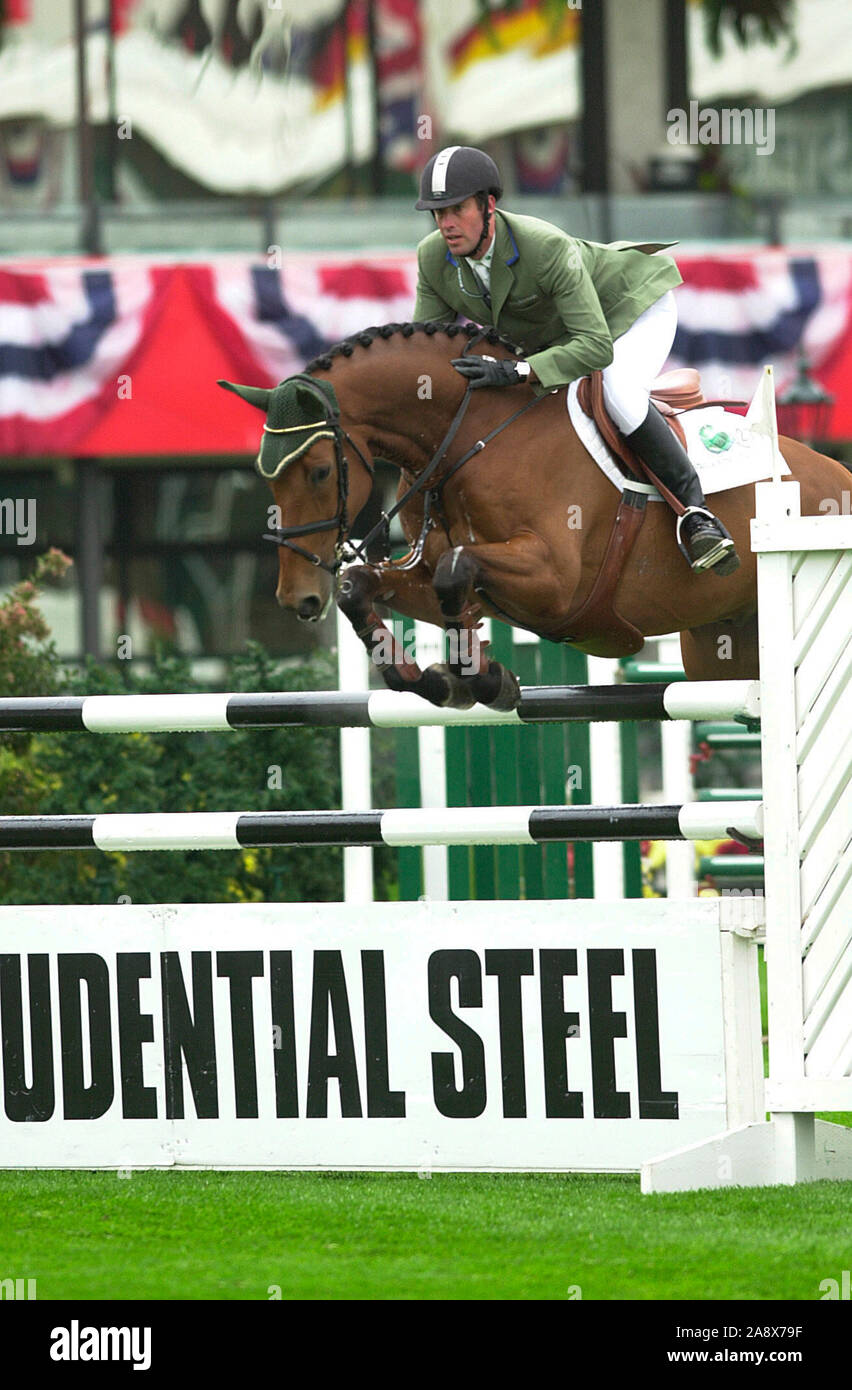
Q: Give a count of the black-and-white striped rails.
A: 2